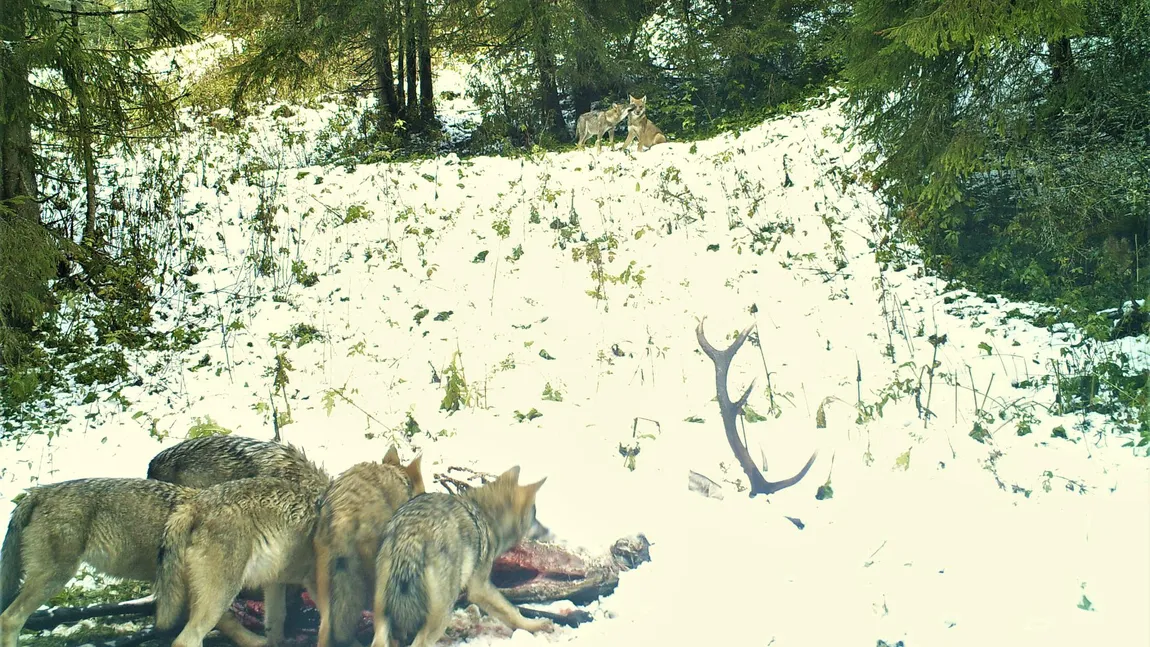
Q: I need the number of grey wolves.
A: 7